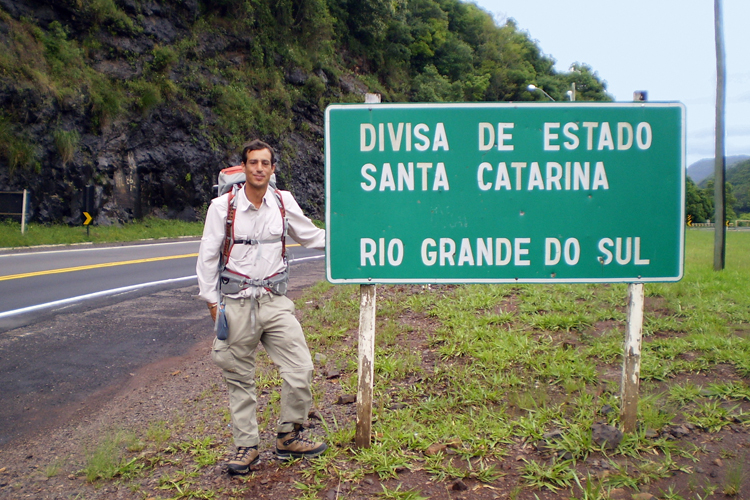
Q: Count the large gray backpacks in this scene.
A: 1